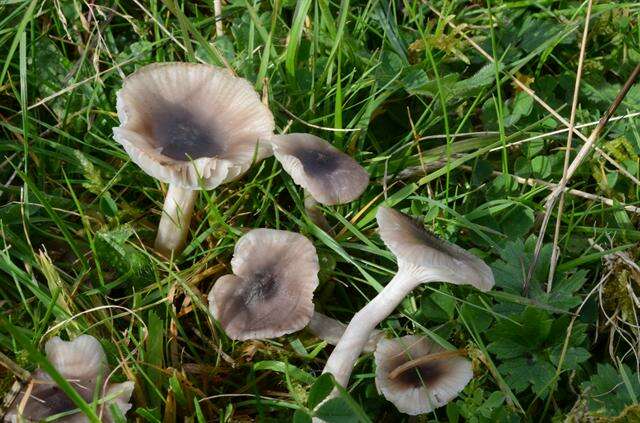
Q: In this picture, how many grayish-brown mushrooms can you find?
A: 6